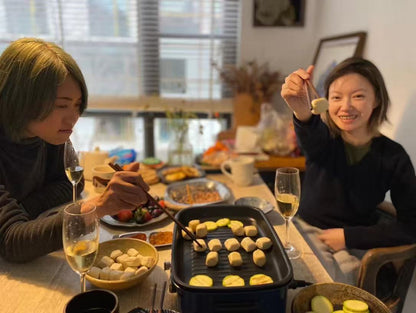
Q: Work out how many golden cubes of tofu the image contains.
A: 13